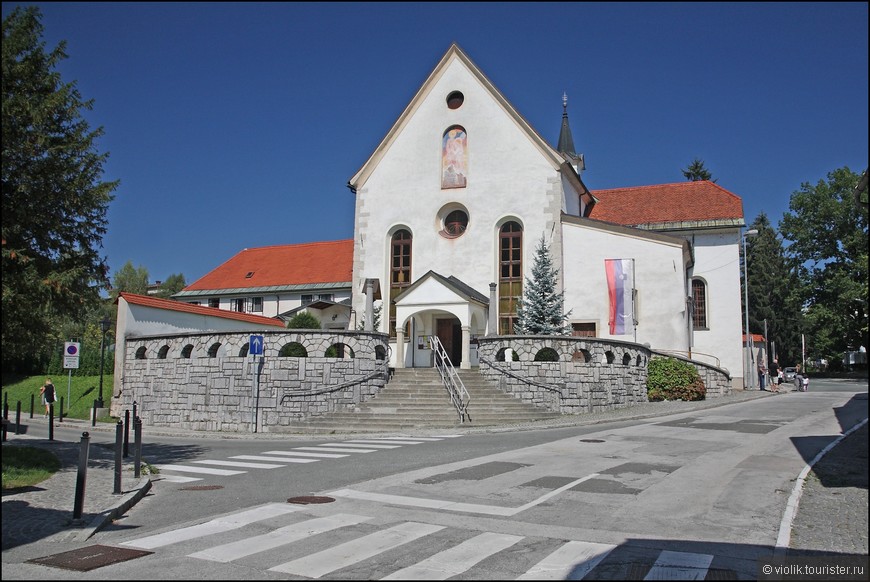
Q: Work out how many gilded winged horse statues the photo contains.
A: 0